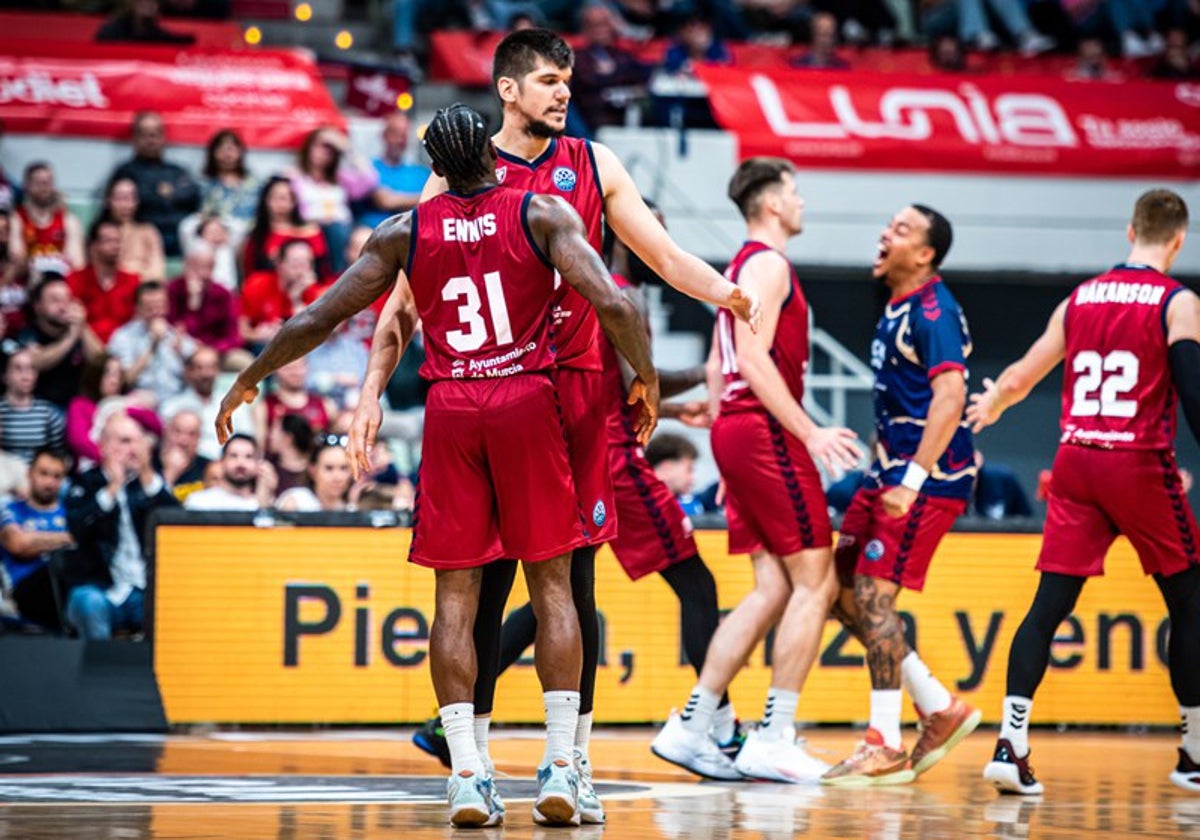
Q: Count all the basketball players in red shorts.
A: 6